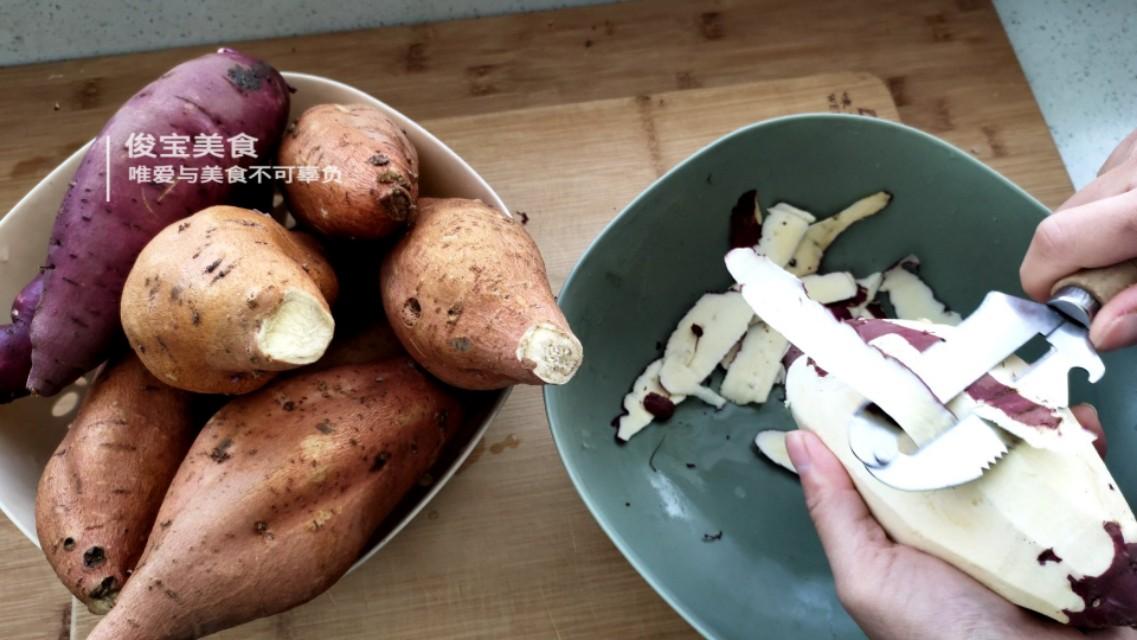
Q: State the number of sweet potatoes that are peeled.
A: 1